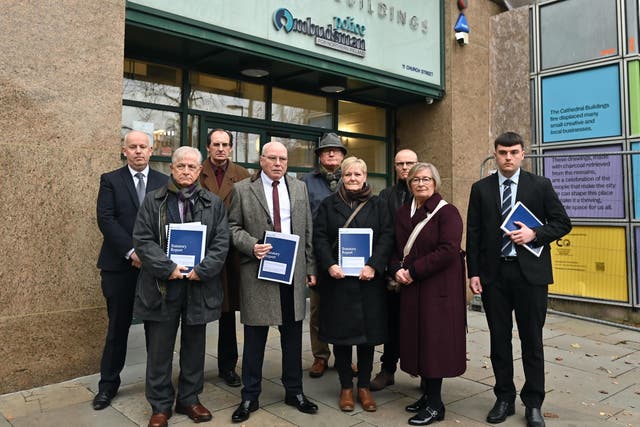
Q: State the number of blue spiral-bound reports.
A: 4